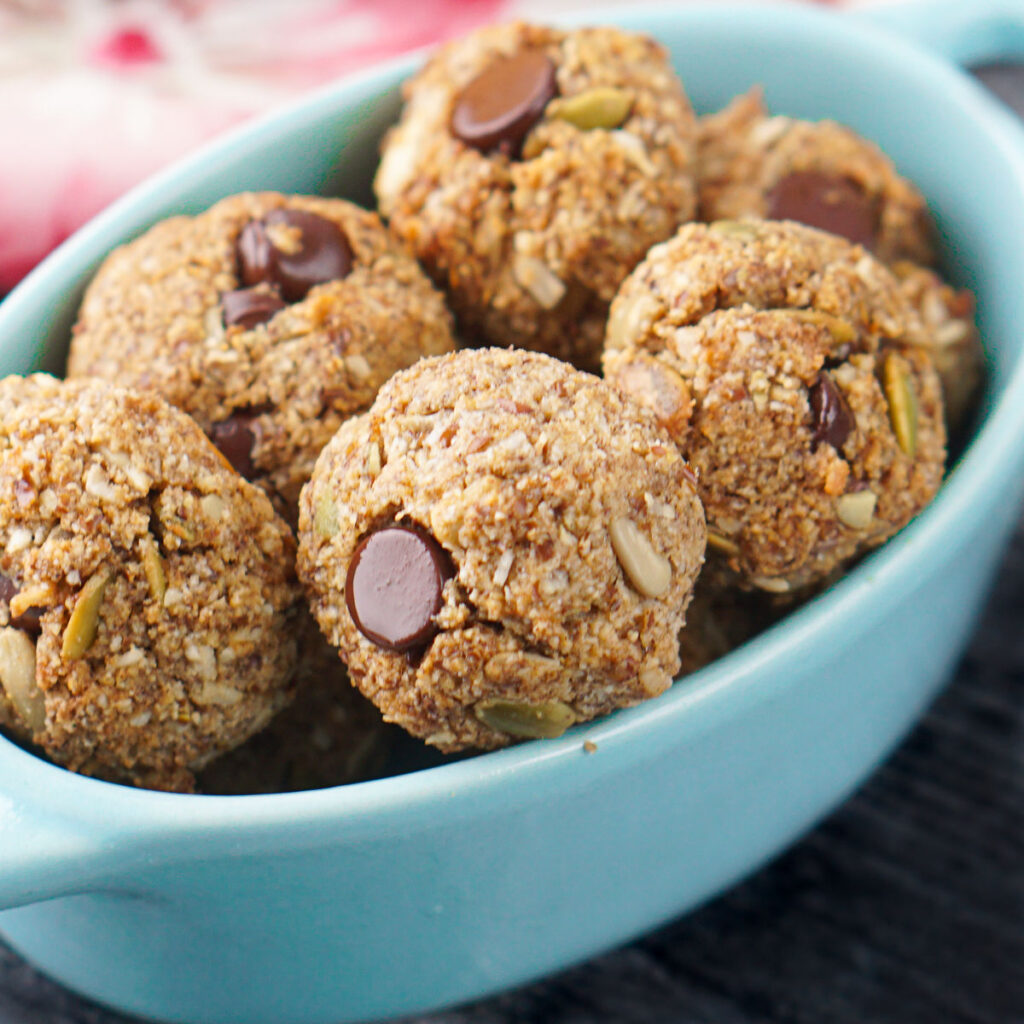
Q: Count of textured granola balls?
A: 7